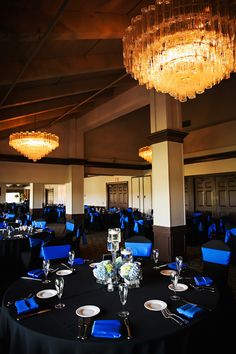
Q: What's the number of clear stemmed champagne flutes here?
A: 7